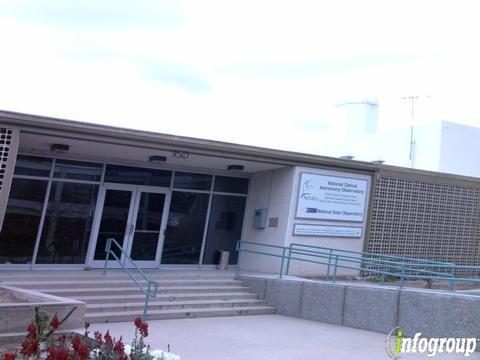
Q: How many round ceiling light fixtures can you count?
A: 3